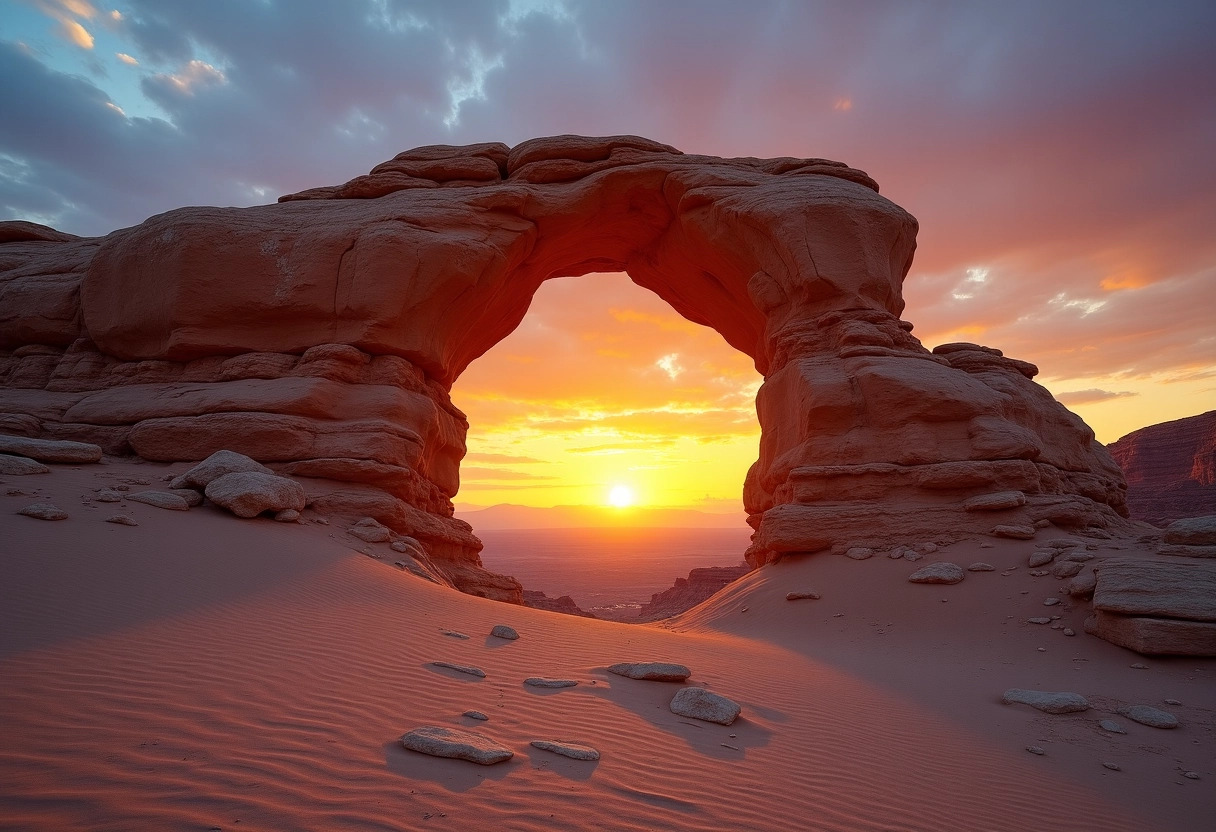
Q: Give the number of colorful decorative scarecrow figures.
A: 0